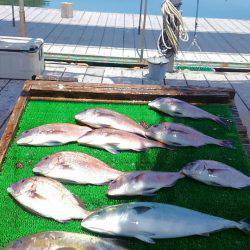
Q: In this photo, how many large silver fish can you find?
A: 1